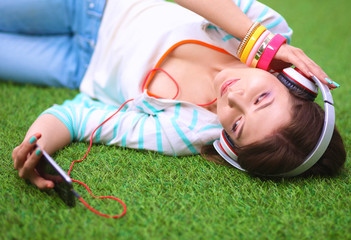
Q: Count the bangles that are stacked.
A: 5